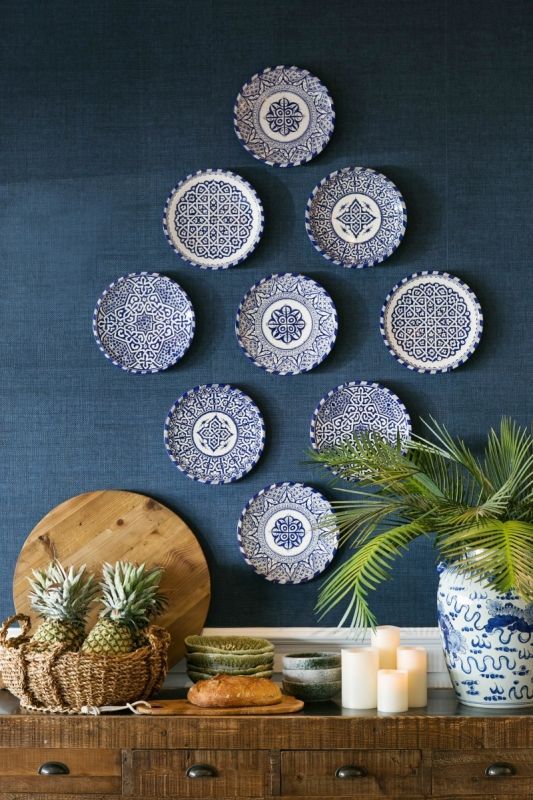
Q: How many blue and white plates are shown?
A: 9